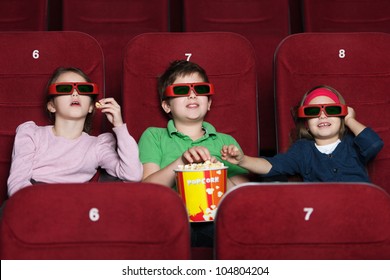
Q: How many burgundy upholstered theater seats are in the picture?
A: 9